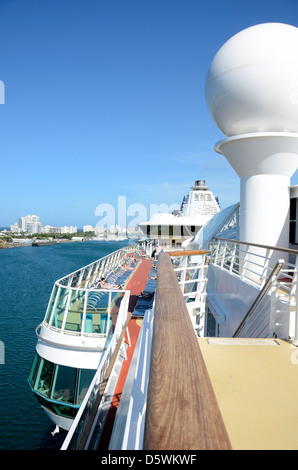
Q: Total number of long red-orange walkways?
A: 1